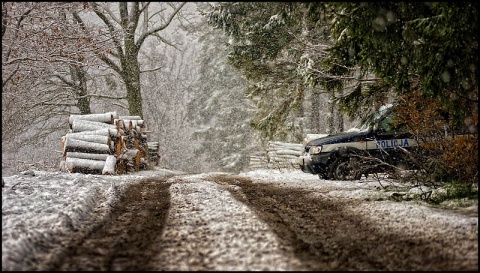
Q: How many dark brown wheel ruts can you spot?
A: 2